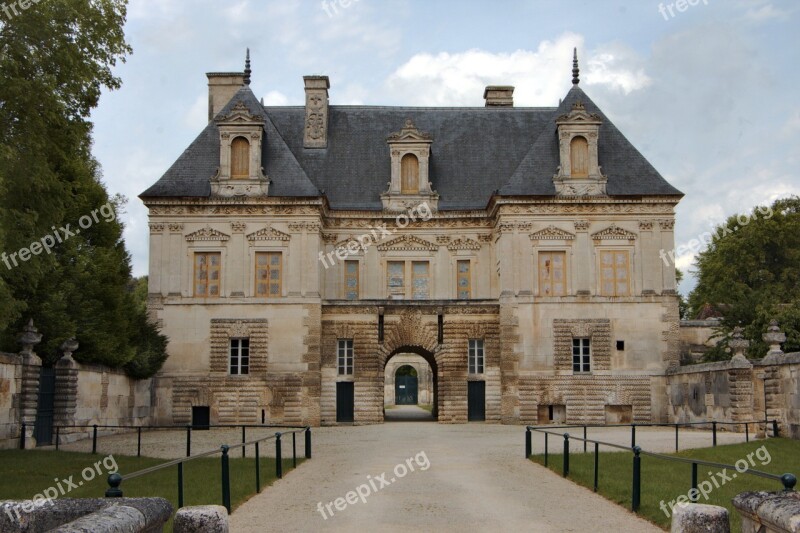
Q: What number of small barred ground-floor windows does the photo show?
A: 4